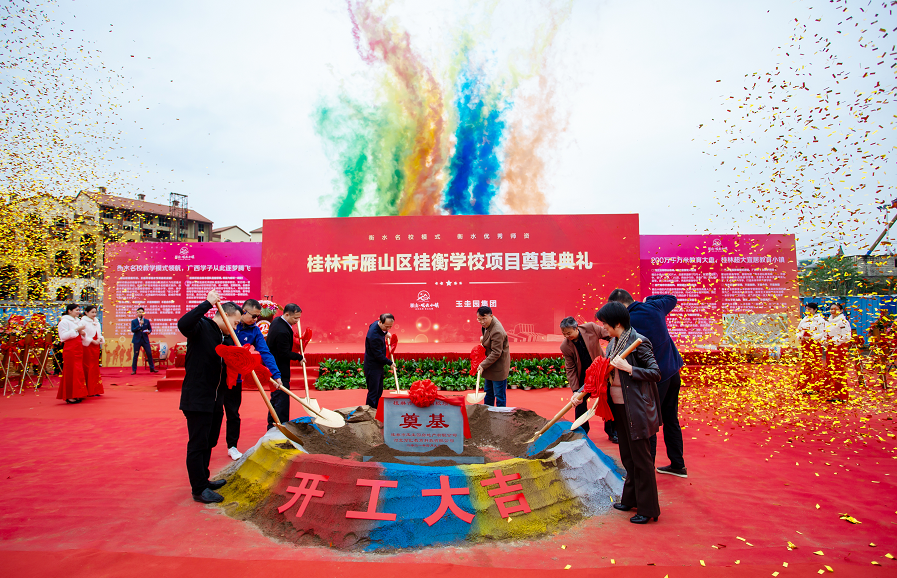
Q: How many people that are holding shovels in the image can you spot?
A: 8